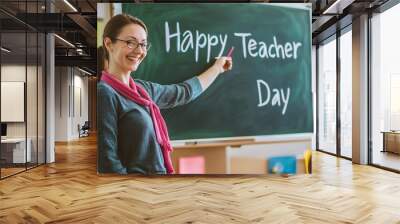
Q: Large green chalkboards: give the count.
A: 1